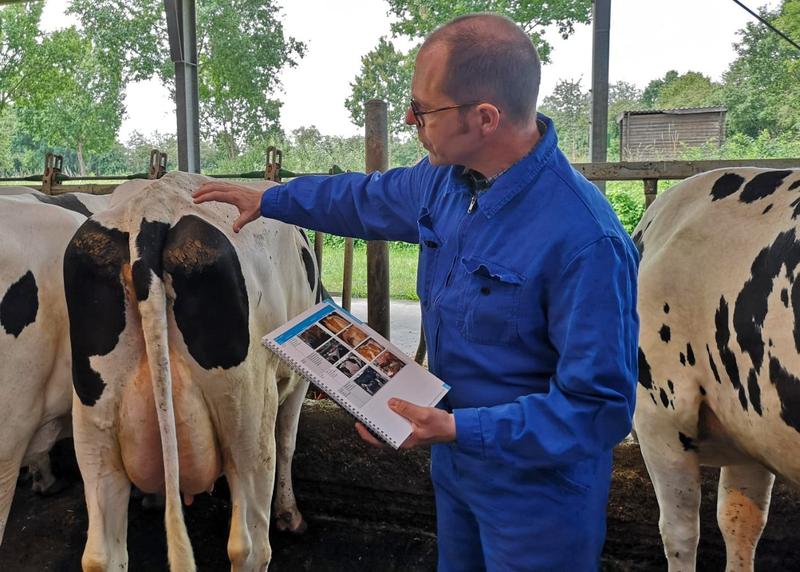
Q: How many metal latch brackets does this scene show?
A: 3